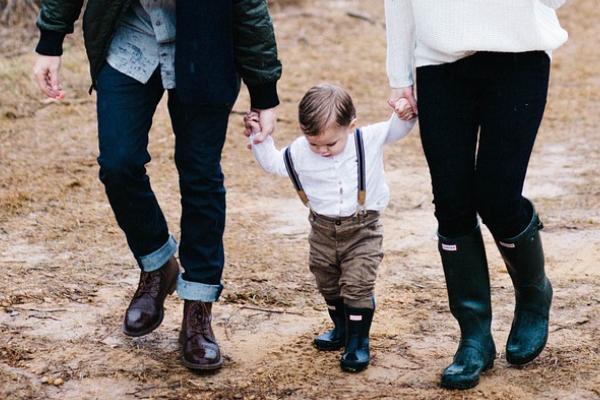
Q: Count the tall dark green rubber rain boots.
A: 2